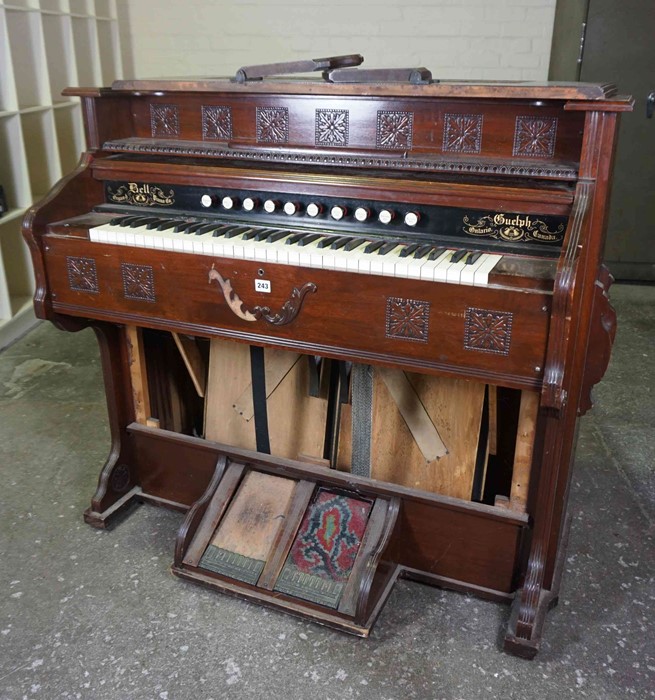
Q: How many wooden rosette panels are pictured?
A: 11